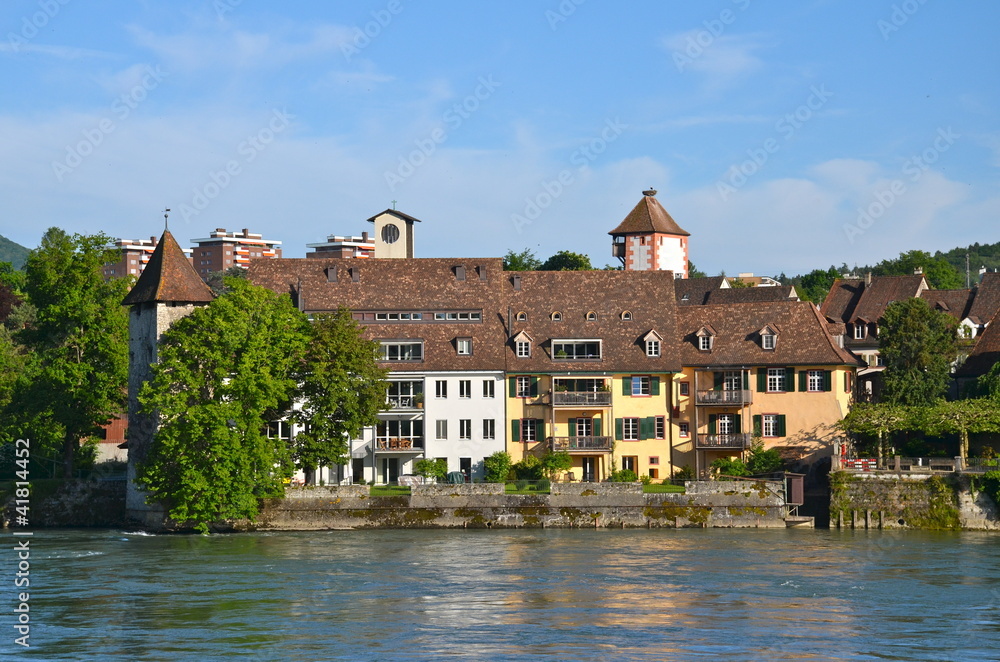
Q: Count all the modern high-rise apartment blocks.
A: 3